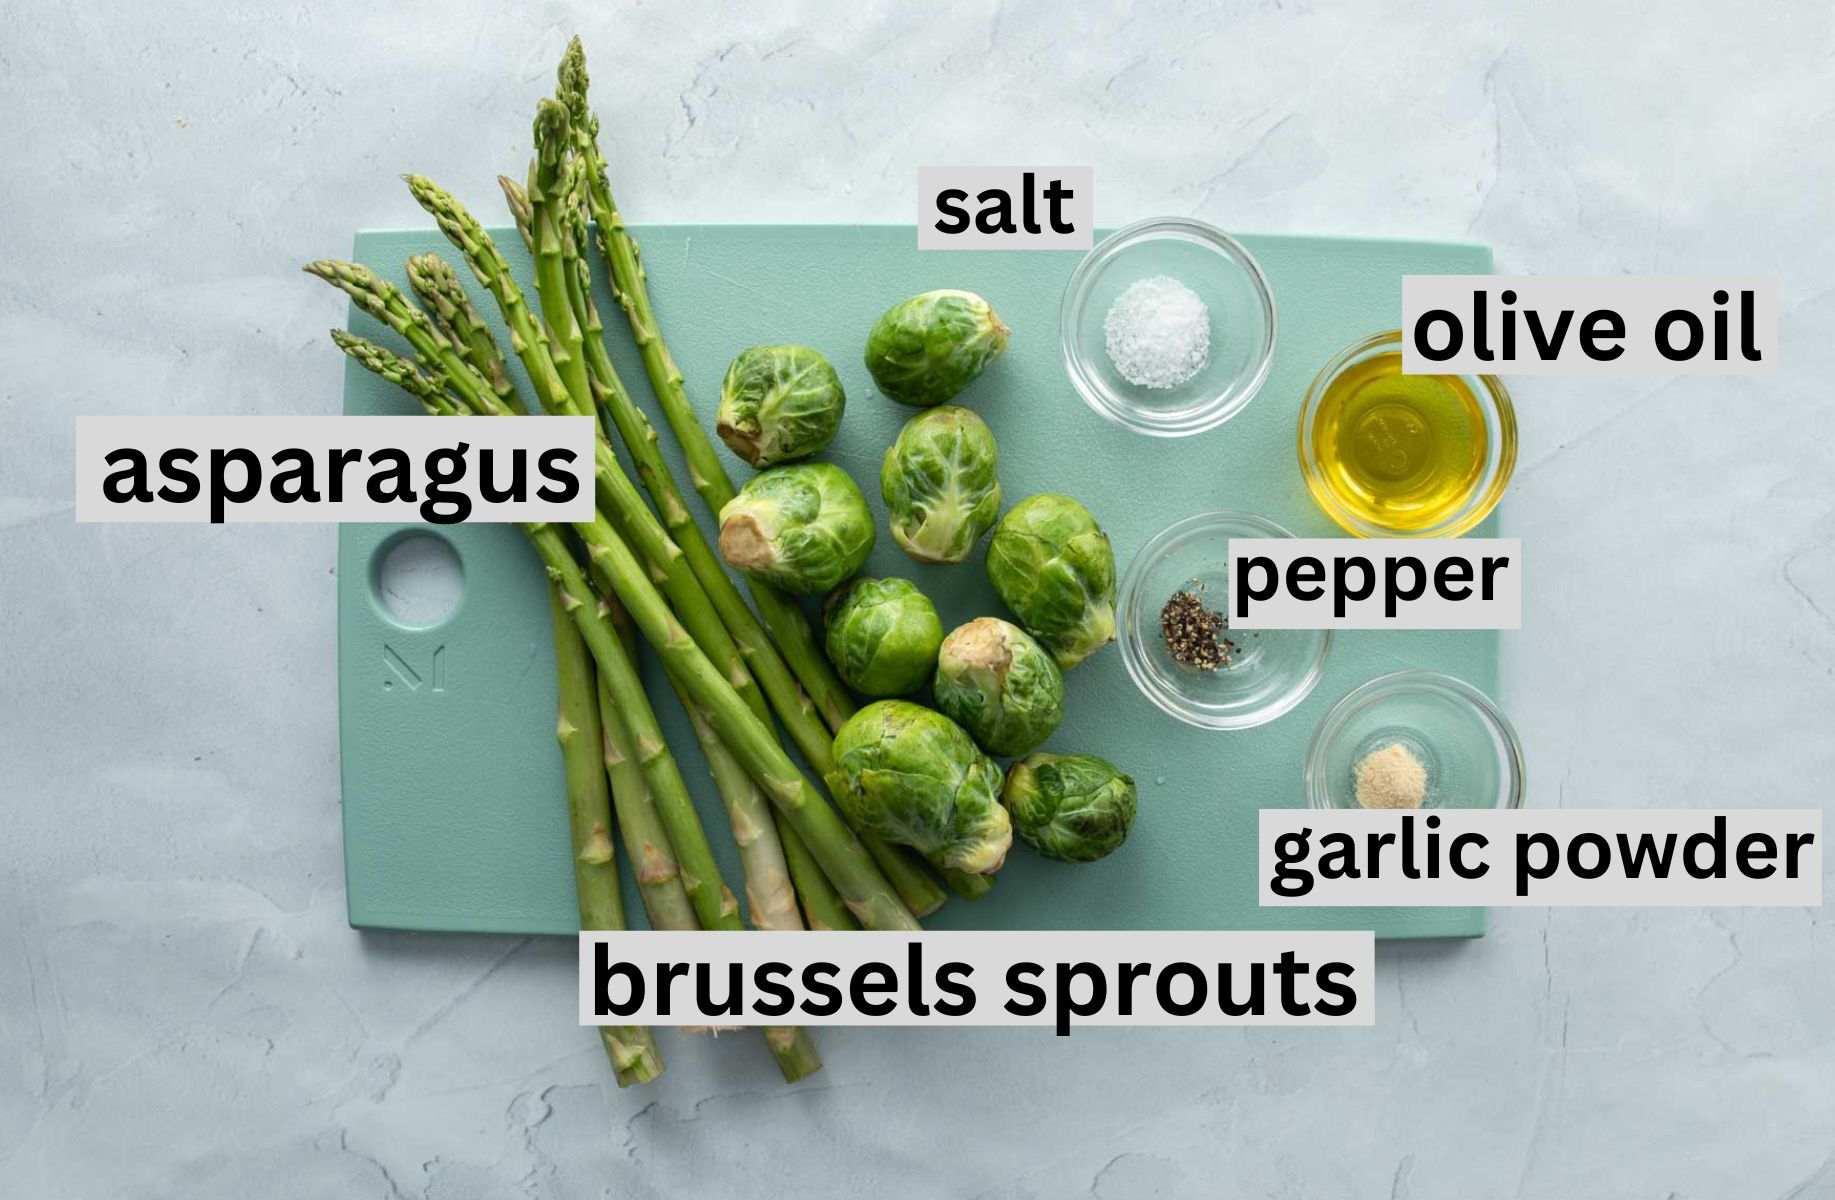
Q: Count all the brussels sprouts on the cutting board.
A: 9